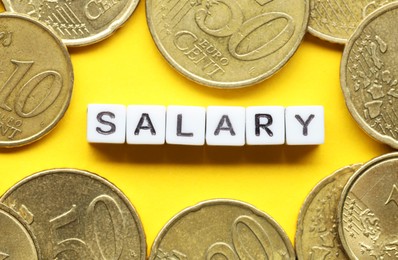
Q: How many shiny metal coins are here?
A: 10